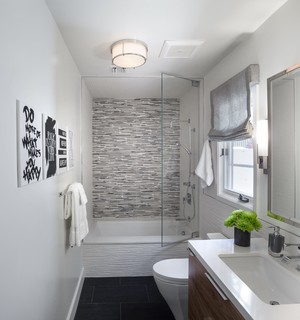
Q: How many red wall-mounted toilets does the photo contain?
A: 0